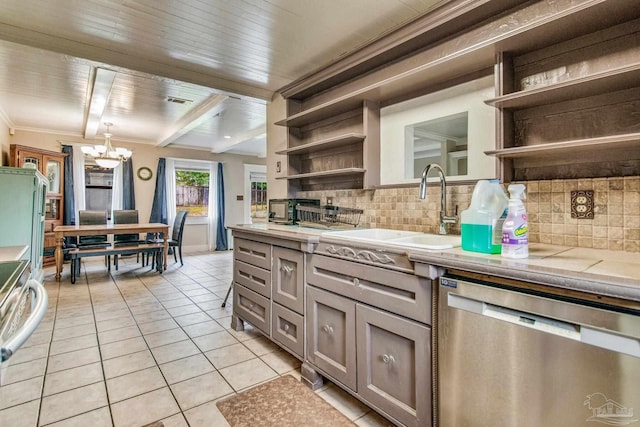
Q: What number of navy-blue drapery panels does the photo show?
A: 4